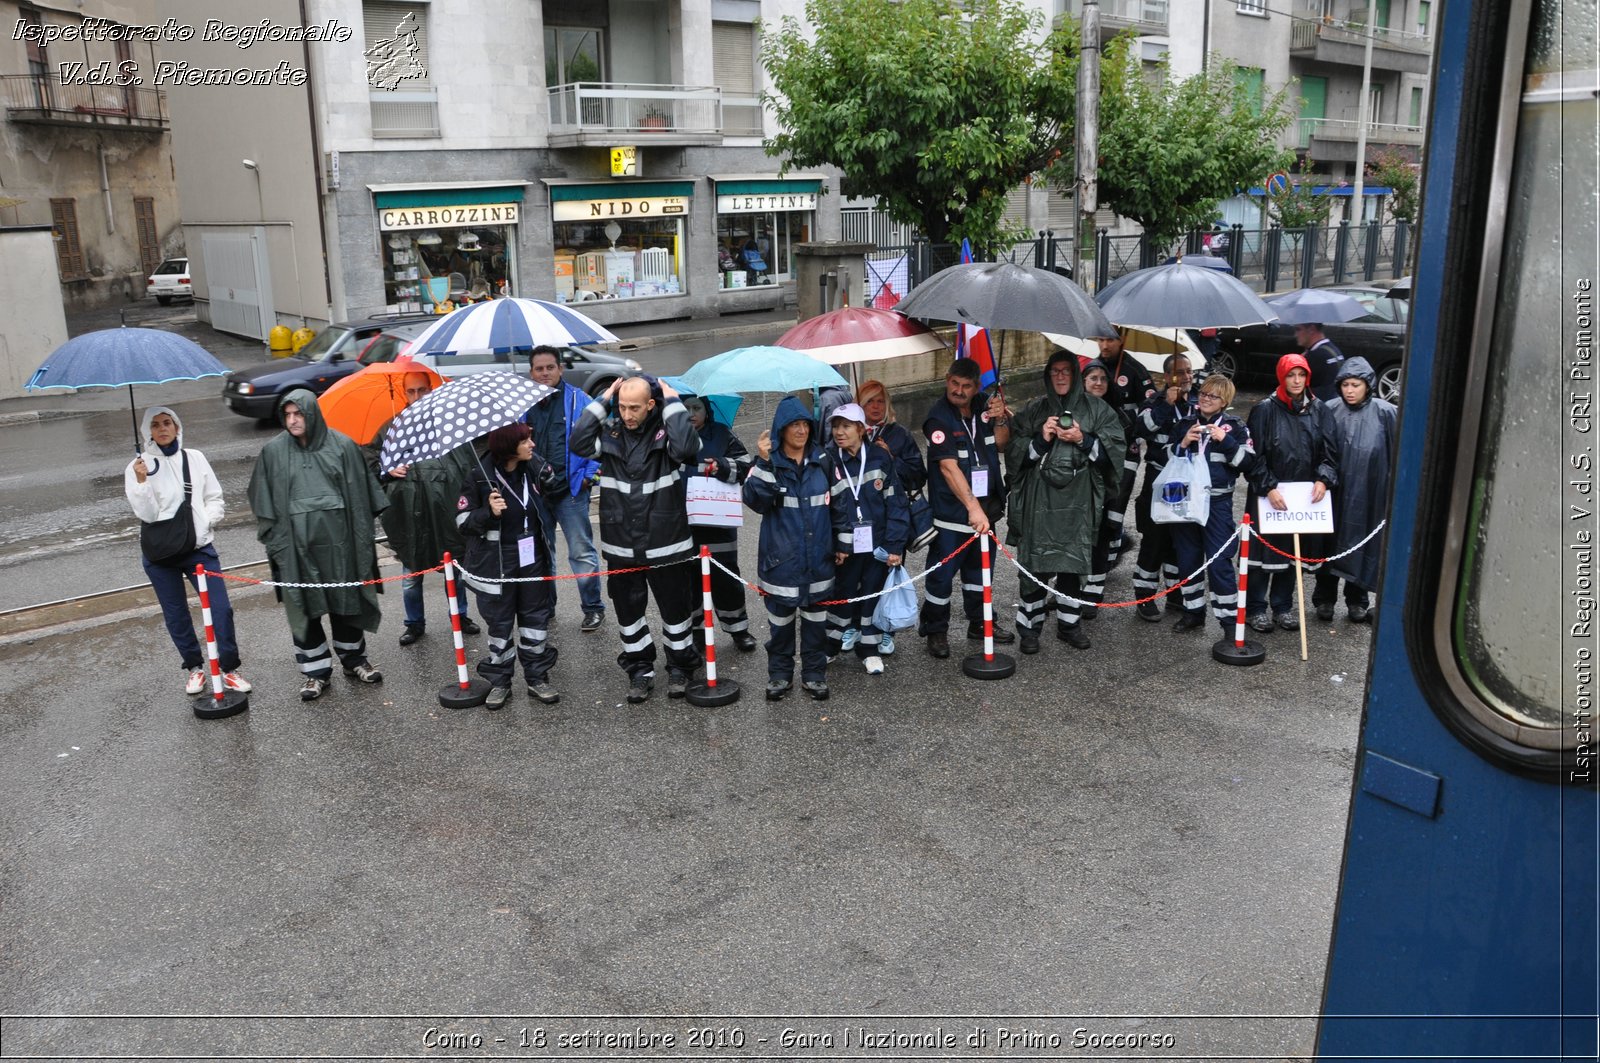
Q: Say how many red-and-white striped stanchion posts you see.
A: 5